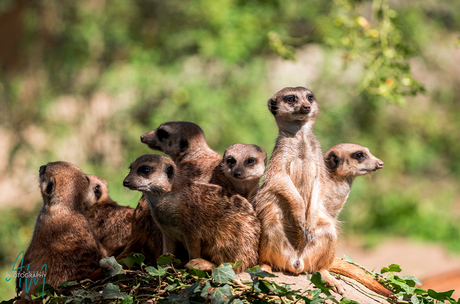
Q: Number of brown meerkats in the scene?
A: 7